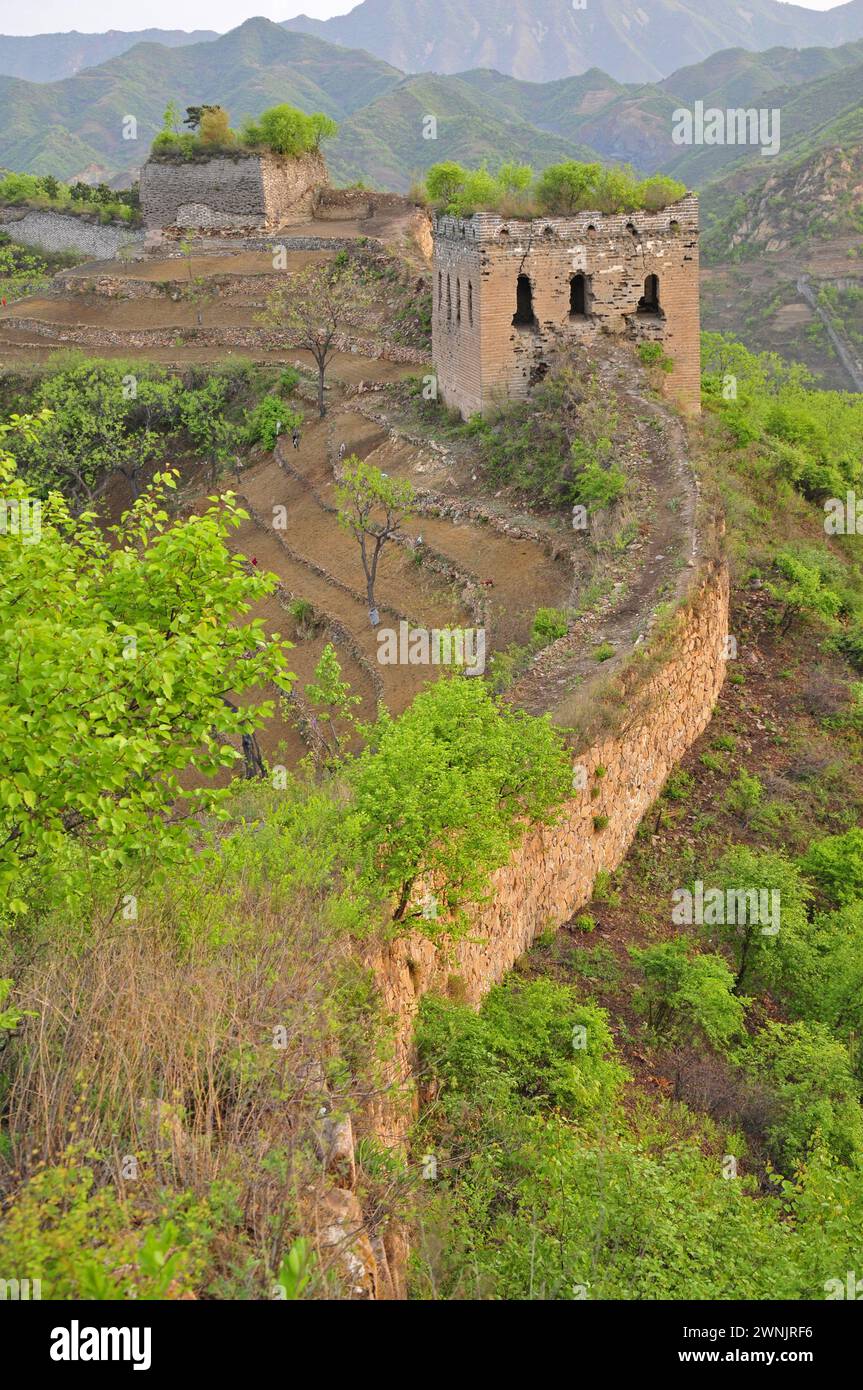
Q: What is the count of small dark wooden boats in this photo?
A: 0